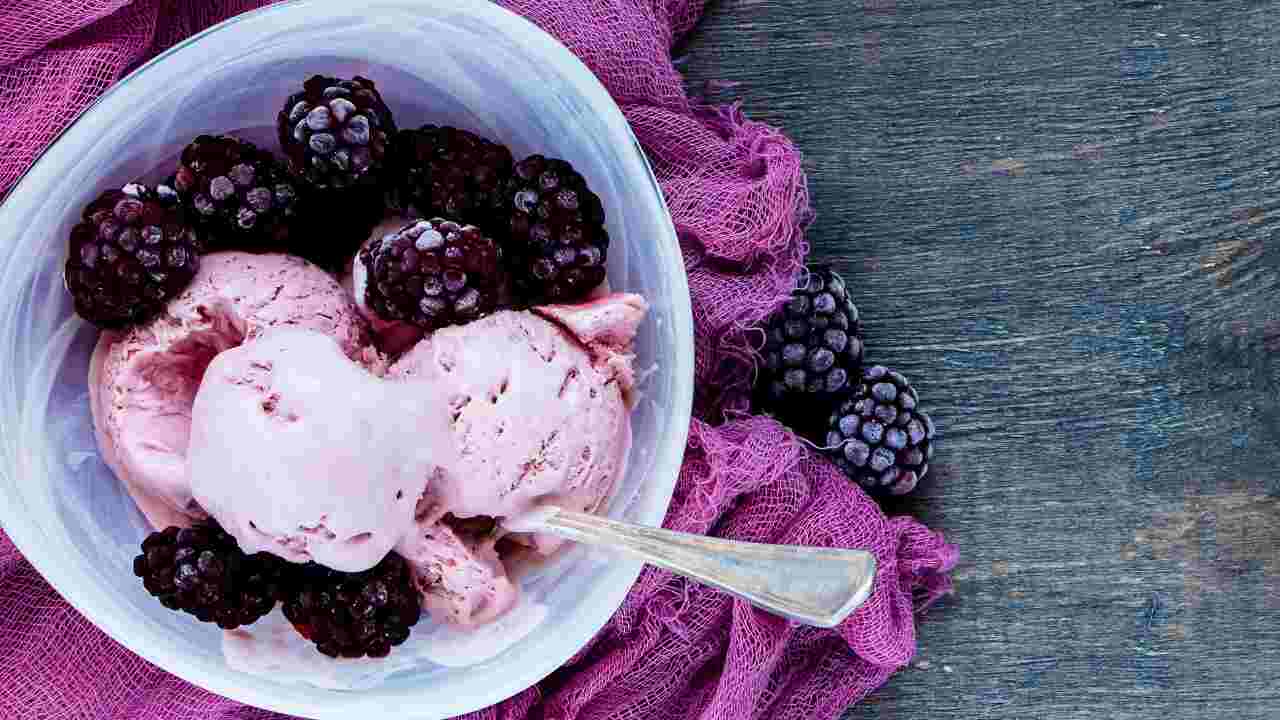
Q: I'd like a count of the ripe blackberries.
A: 10